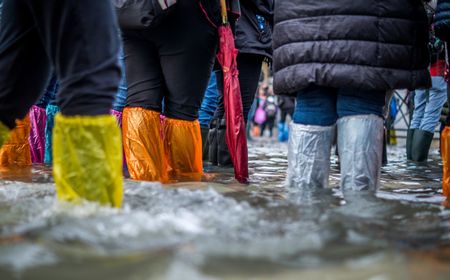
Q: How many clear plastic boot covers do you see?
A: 2